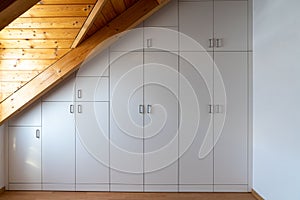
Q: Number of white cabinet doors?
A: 11